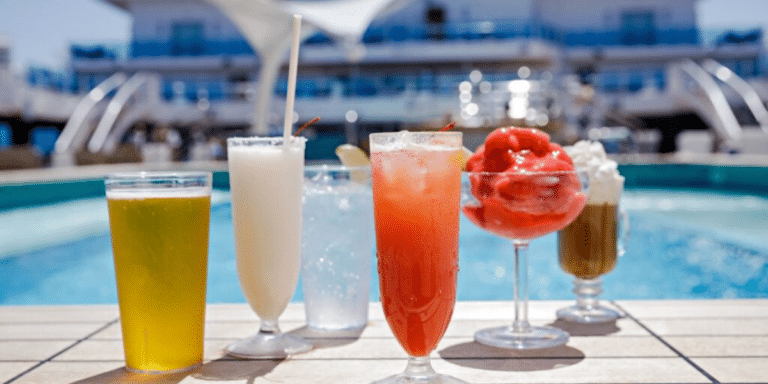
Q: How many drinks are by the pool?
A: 6